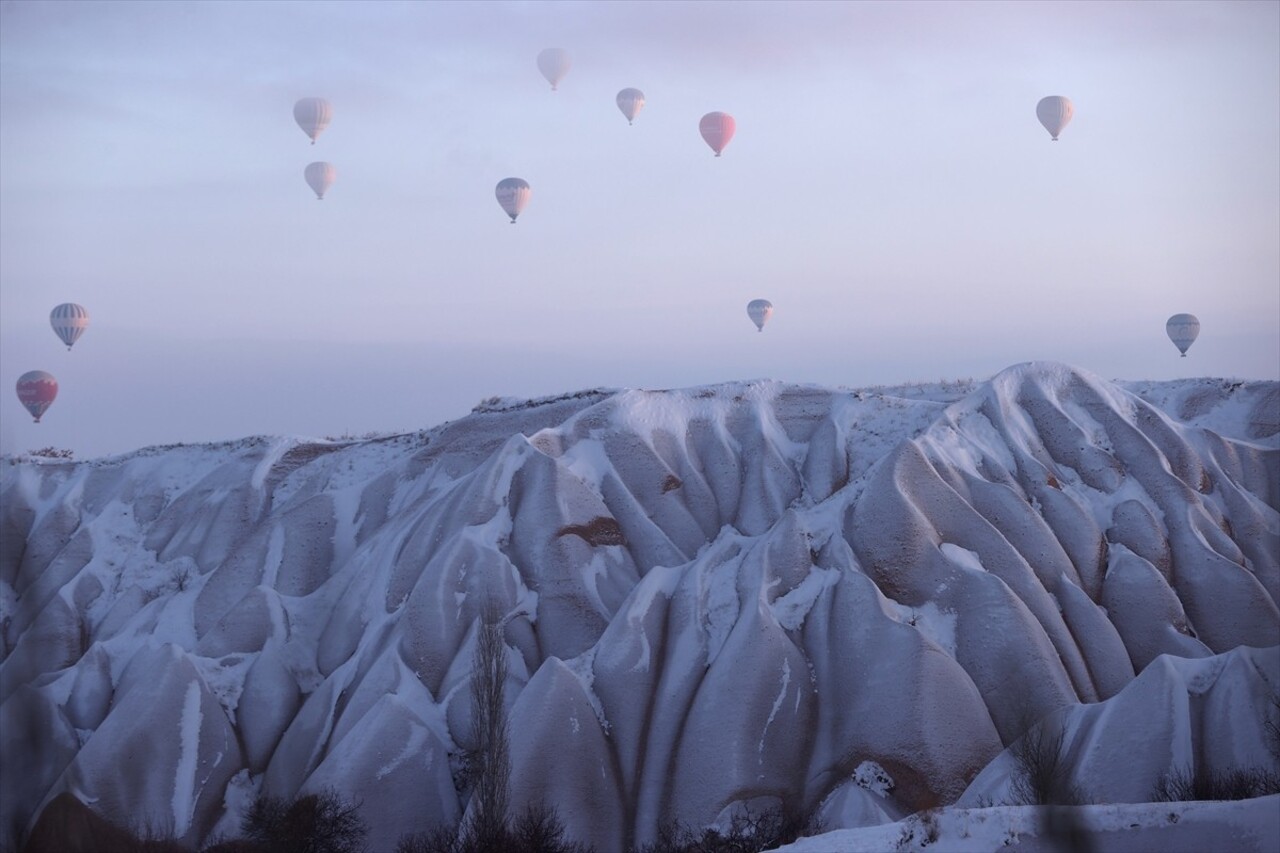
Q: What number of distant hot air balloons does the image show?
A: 11